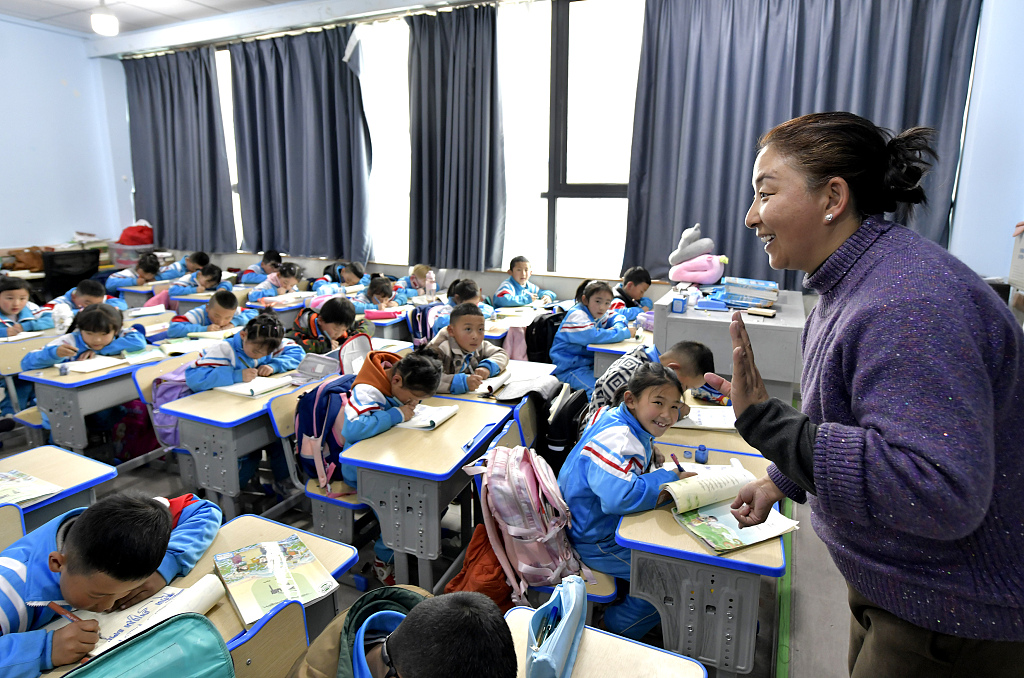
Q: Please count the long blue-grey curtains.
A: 4